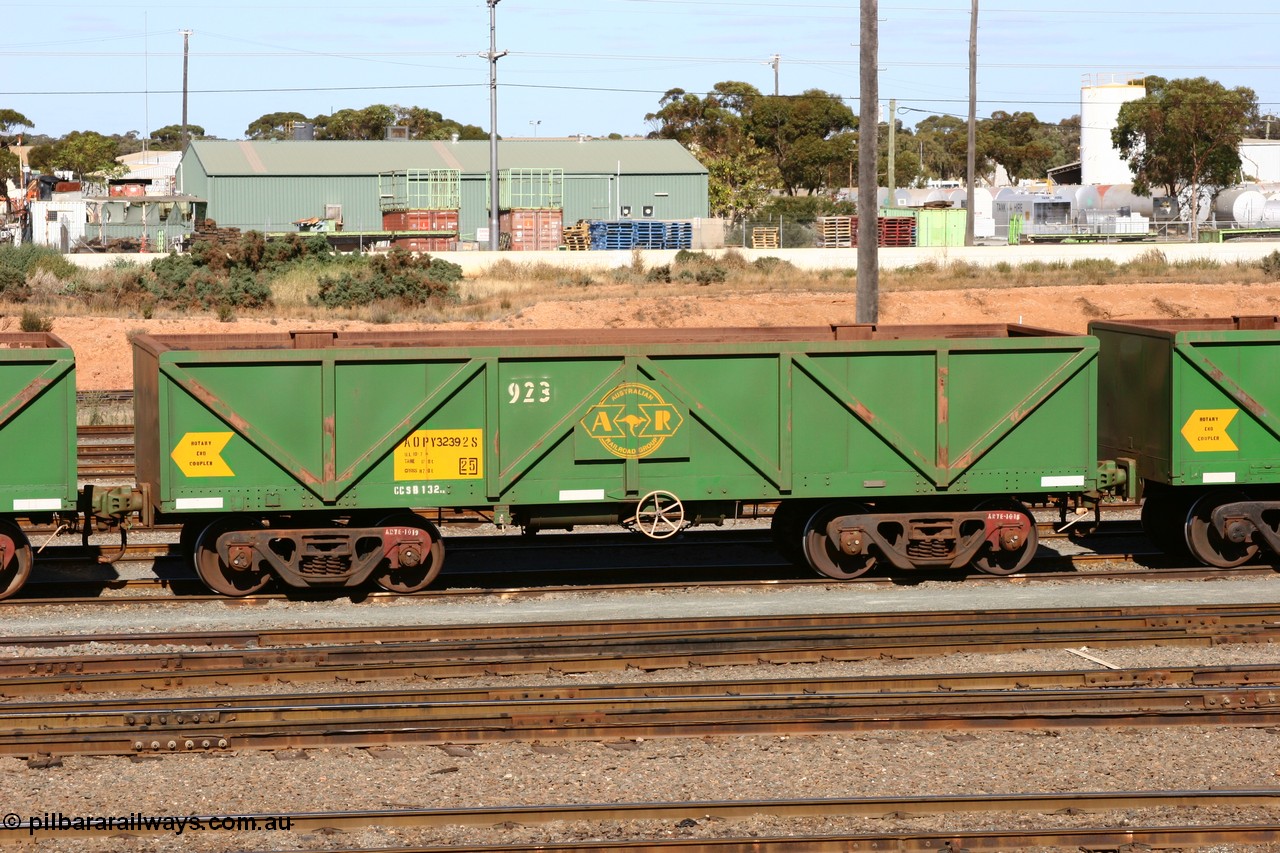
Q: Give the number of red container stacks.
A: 2